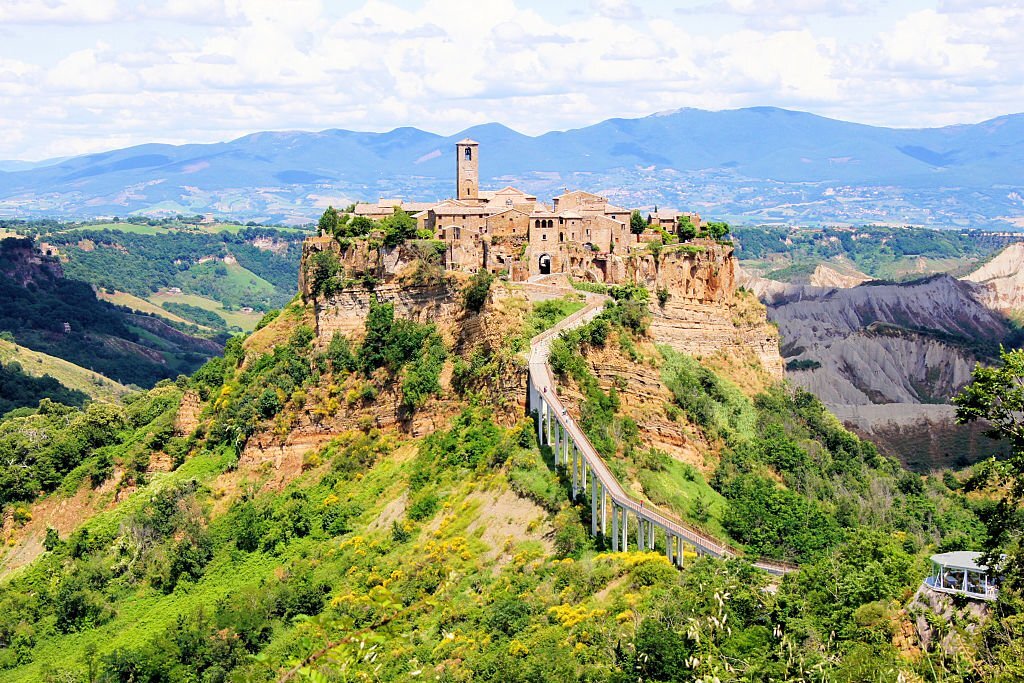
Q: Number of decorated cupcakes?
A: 0